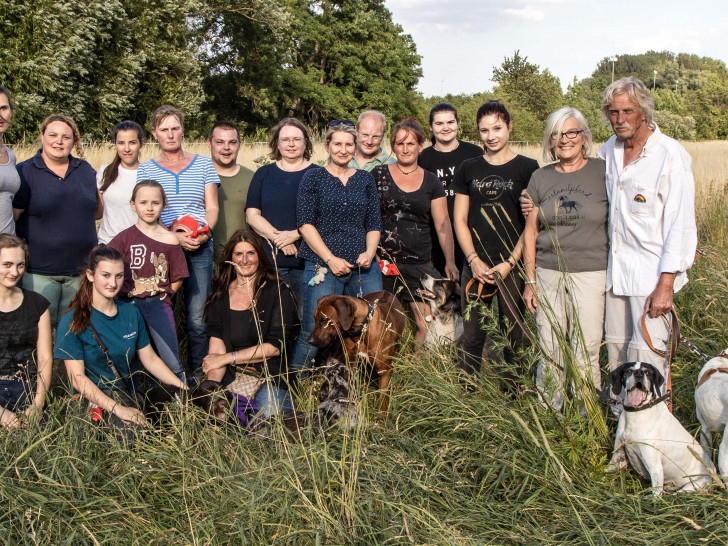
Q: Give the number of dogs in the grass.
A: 6